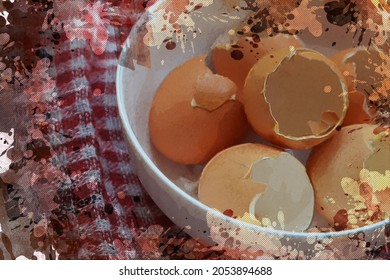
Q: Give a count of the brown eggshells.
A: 6